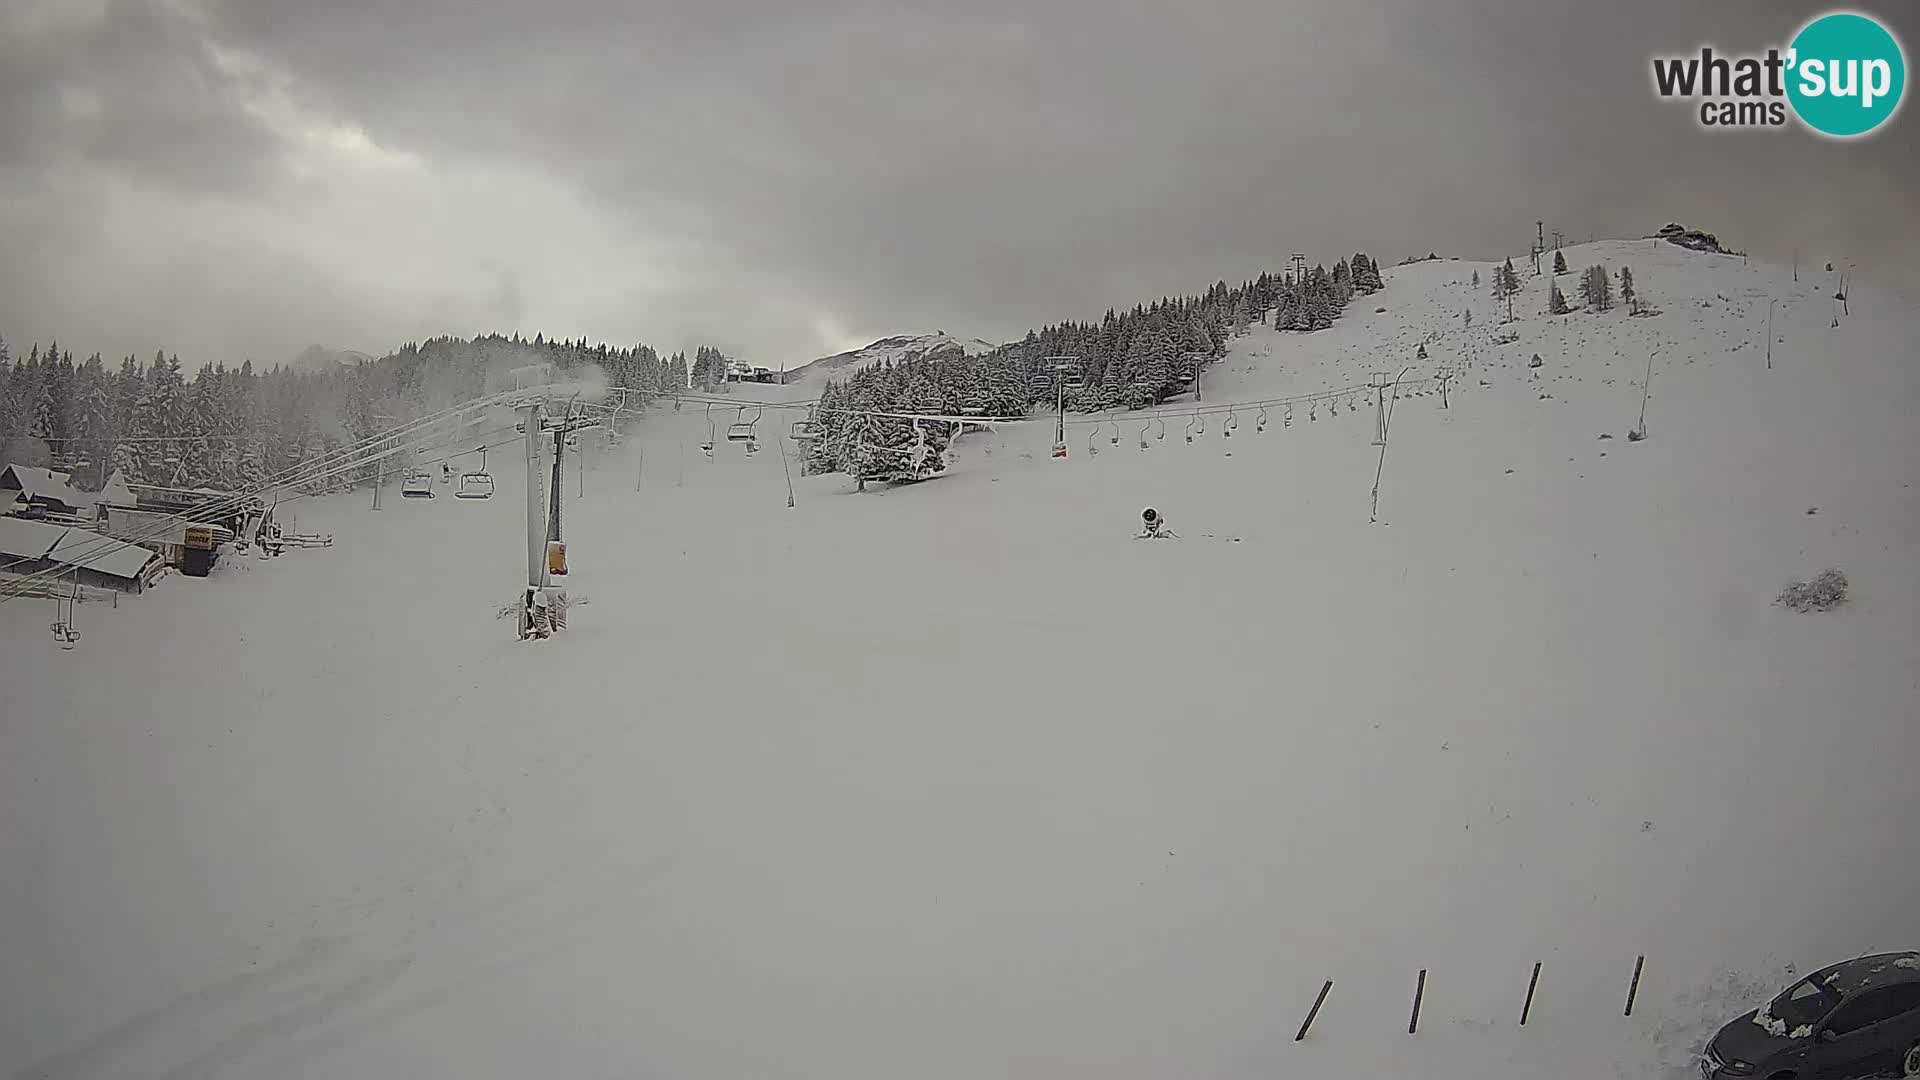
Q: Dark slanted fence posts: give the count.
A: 4